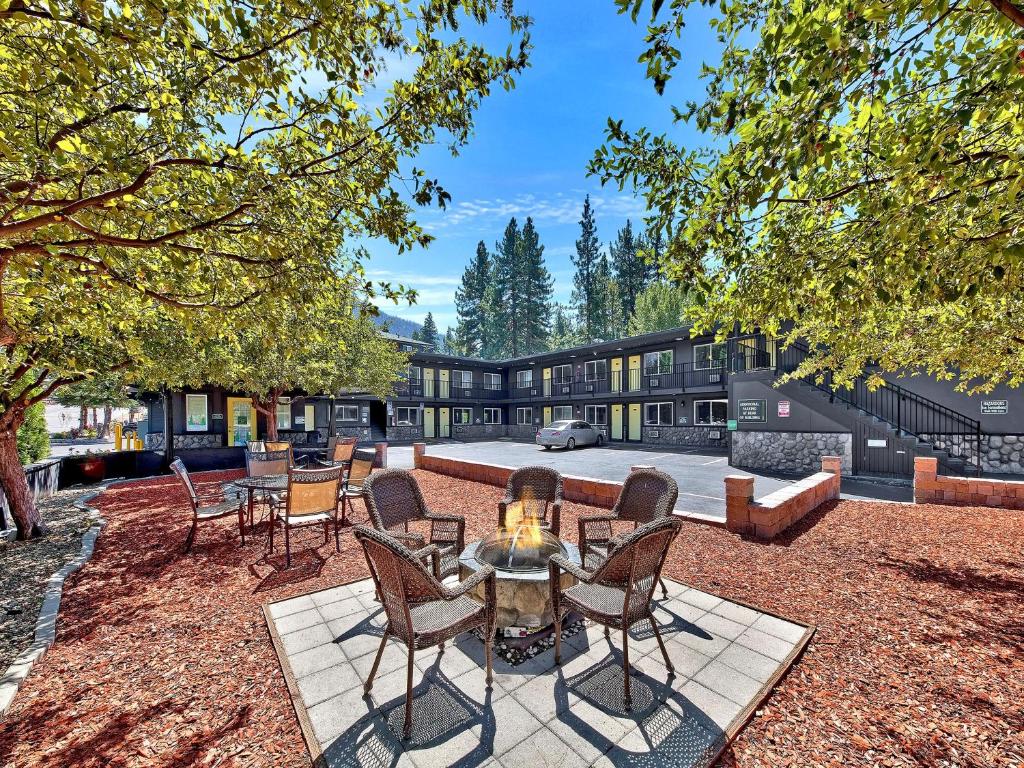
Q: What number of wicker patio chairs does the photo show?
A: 5